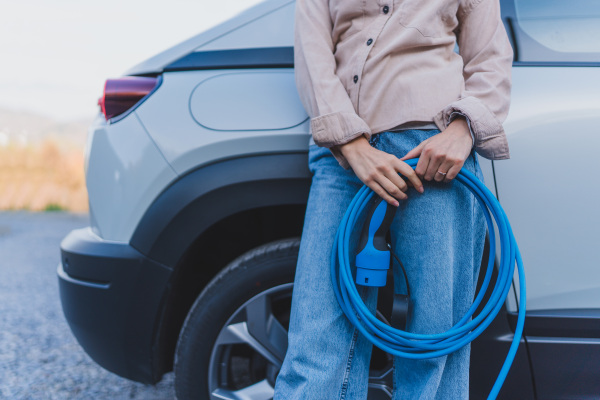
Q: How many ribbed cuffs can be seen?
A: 2